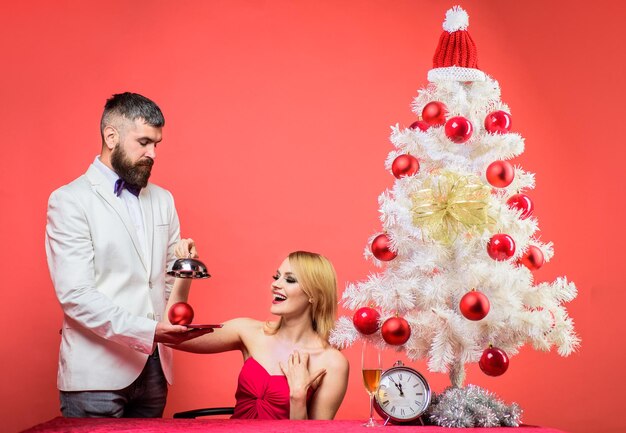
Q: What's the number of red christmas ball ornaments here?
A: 15